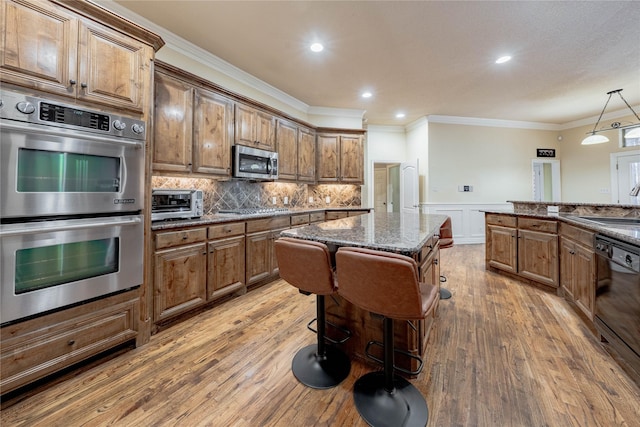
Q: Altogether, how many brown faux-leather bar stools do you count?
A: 3